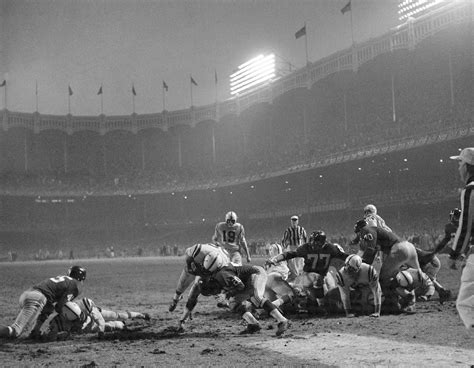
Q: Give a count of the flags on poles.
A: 10